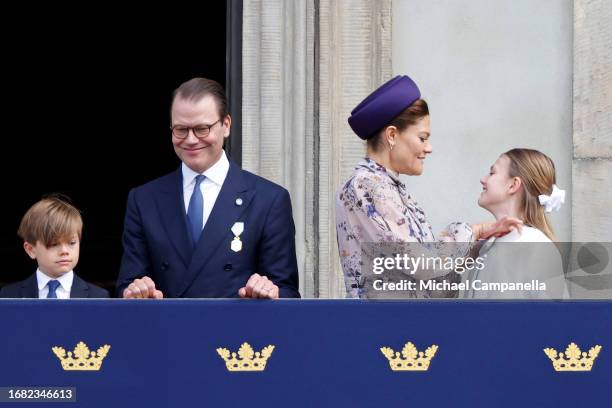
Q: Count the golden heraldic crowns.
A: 4